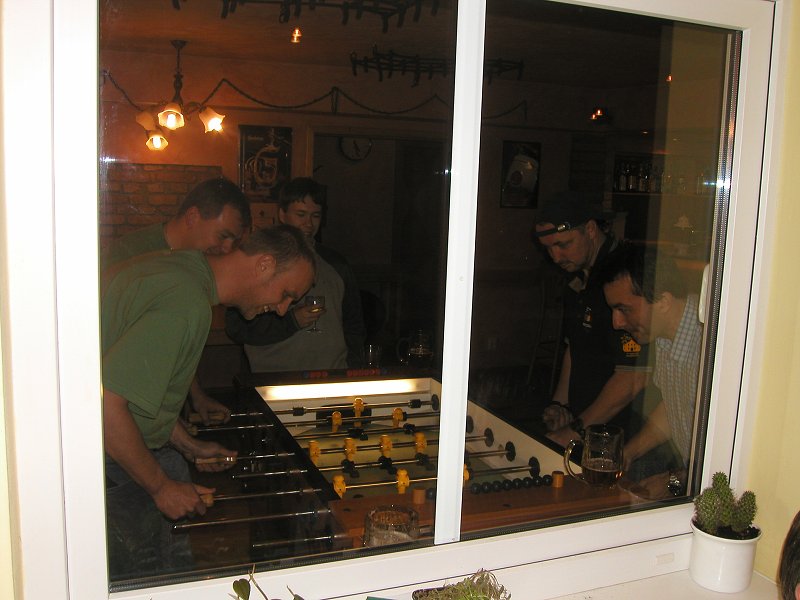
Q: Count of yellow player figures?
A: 10